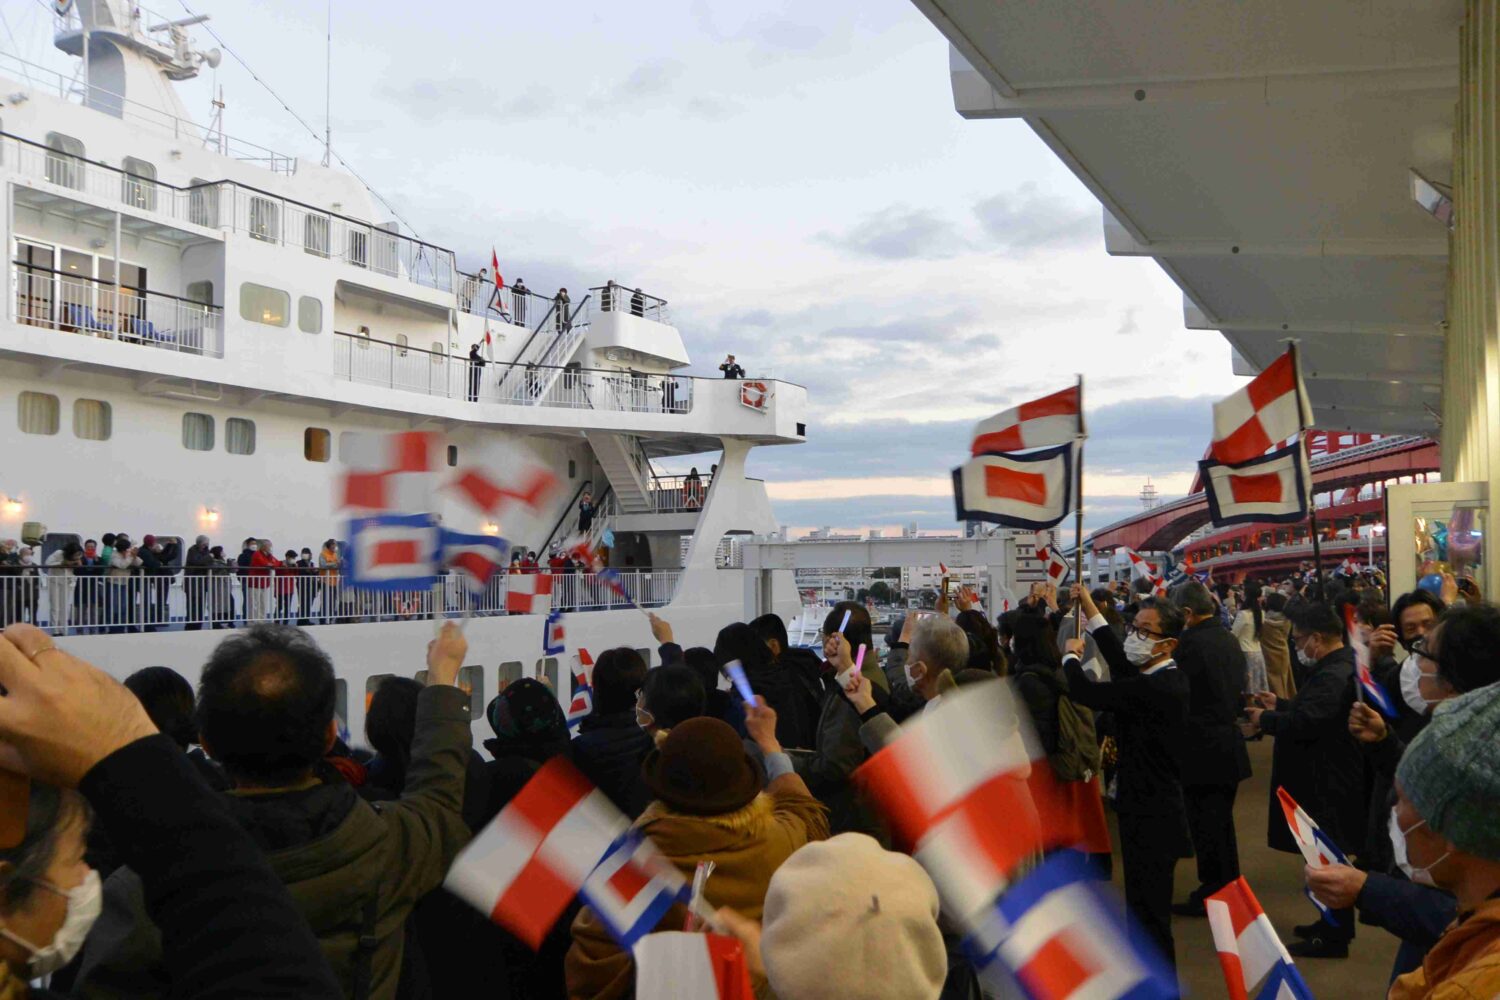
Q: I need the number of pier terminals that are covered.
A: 1